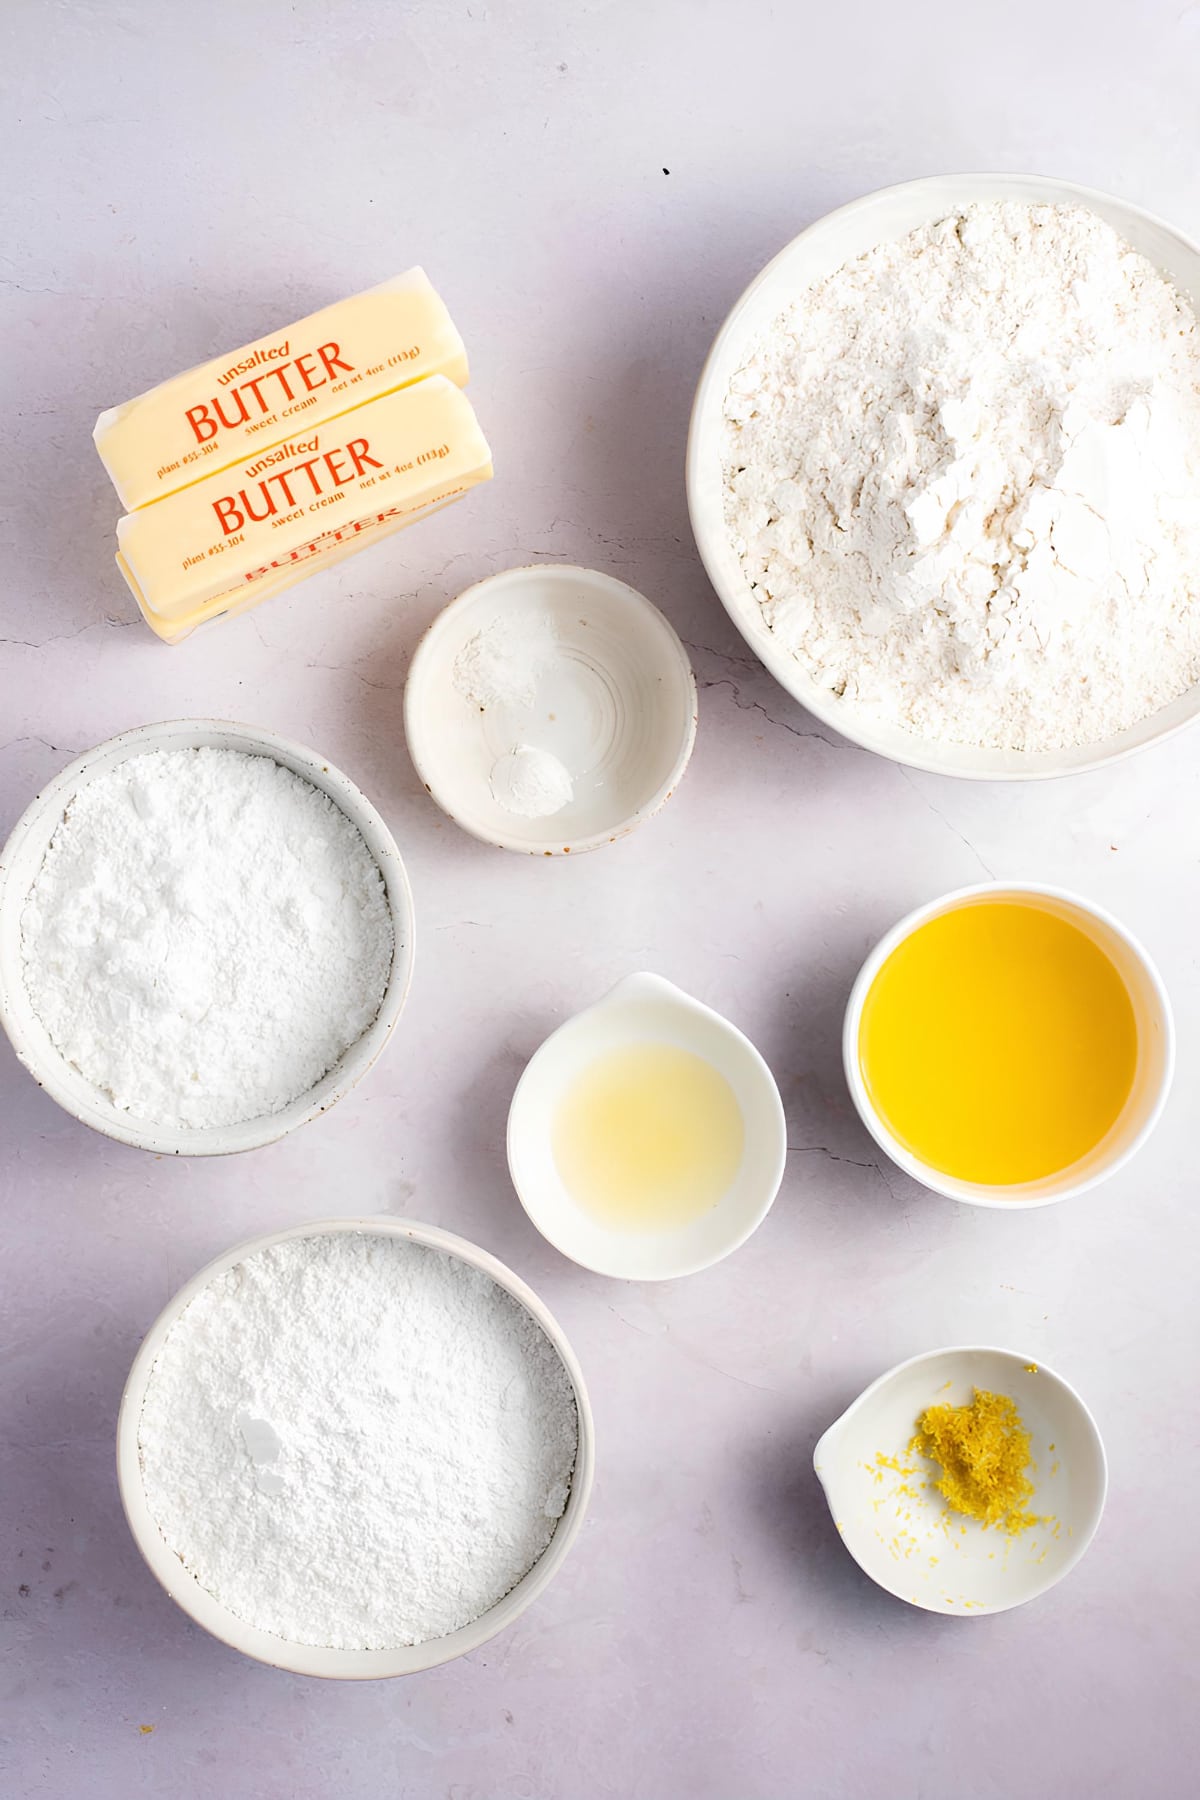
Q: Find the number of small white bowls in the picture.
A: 4